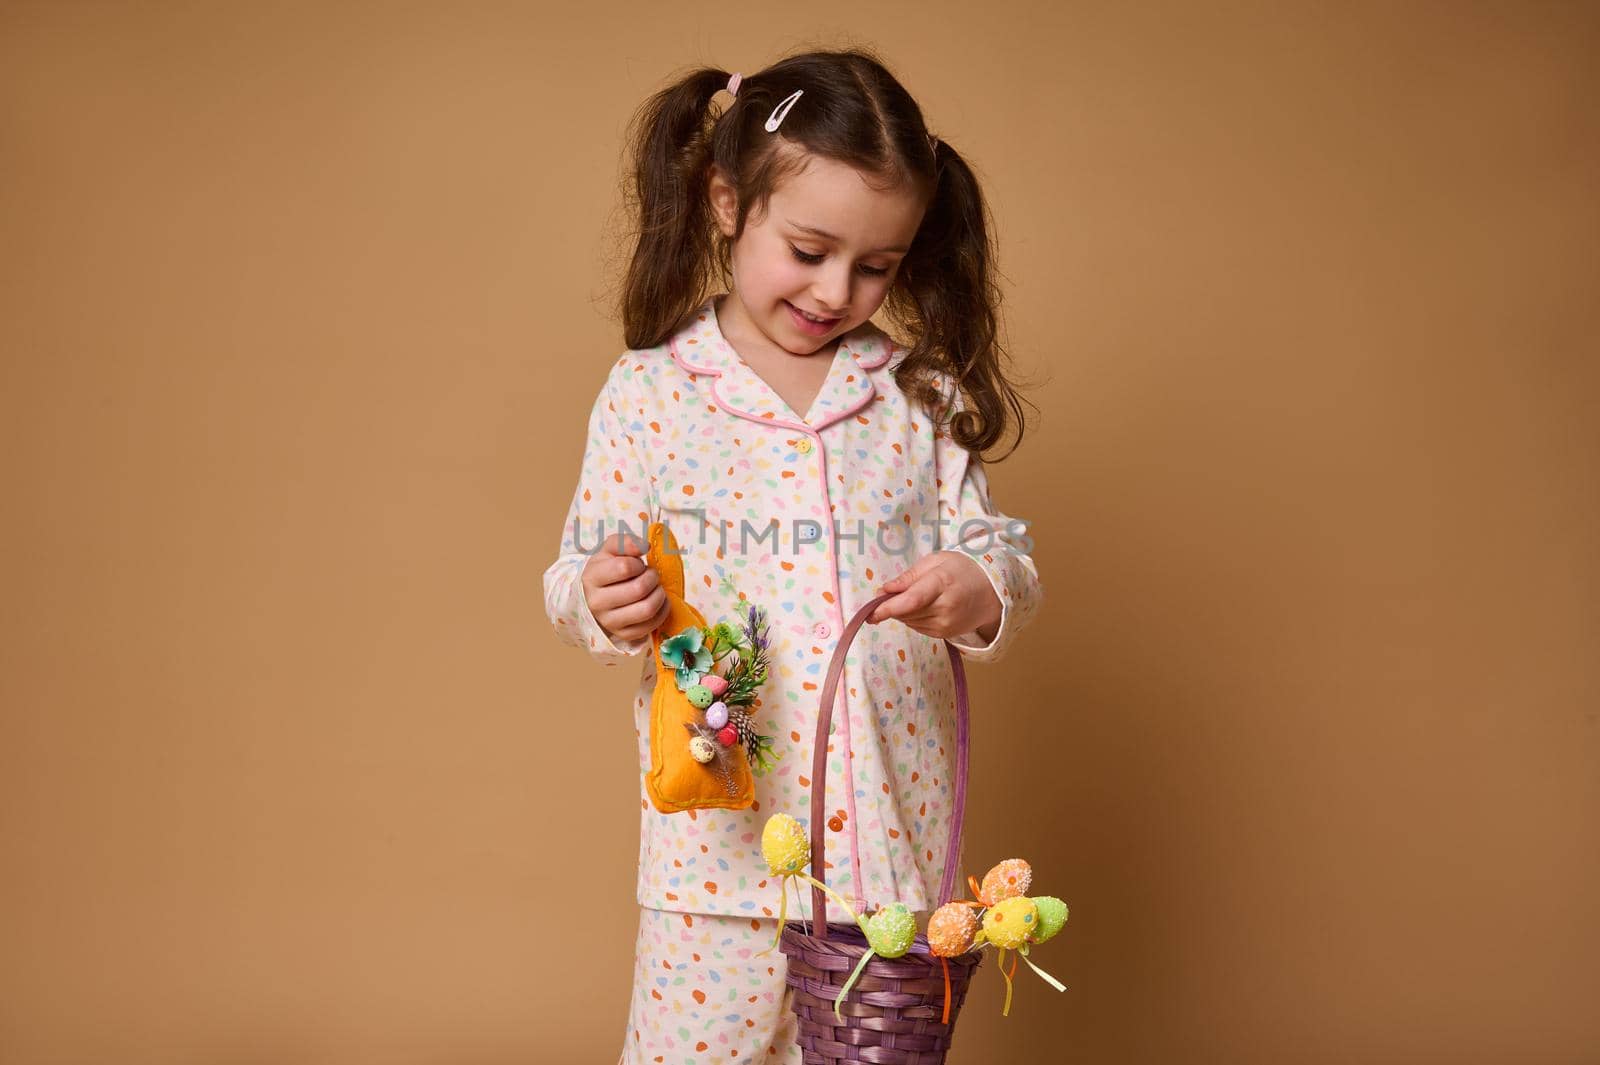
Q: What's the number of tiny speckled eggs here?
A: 5